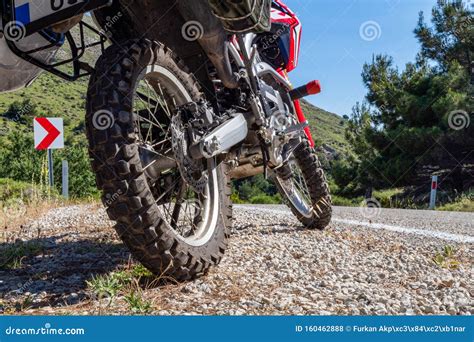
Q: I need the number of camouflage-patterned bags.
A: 1